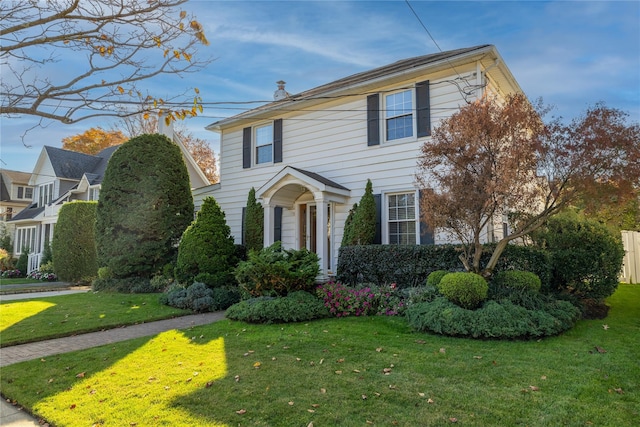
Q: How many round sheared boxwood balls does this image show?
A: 3